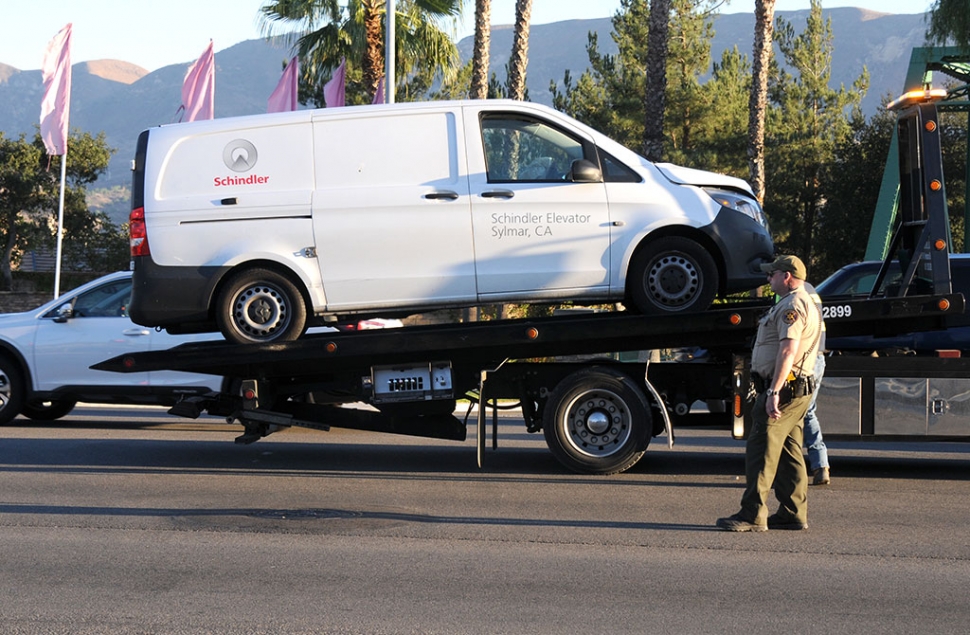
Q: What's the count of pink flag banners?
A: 5